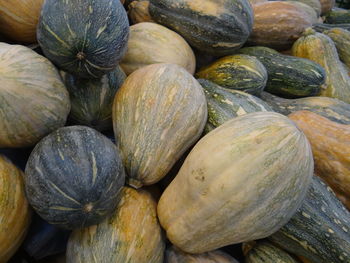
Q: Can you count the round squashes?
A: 2